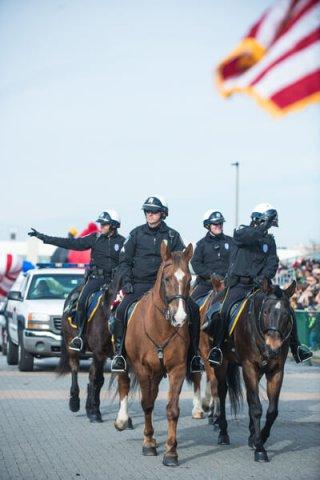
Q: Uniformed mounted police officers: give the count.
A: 4